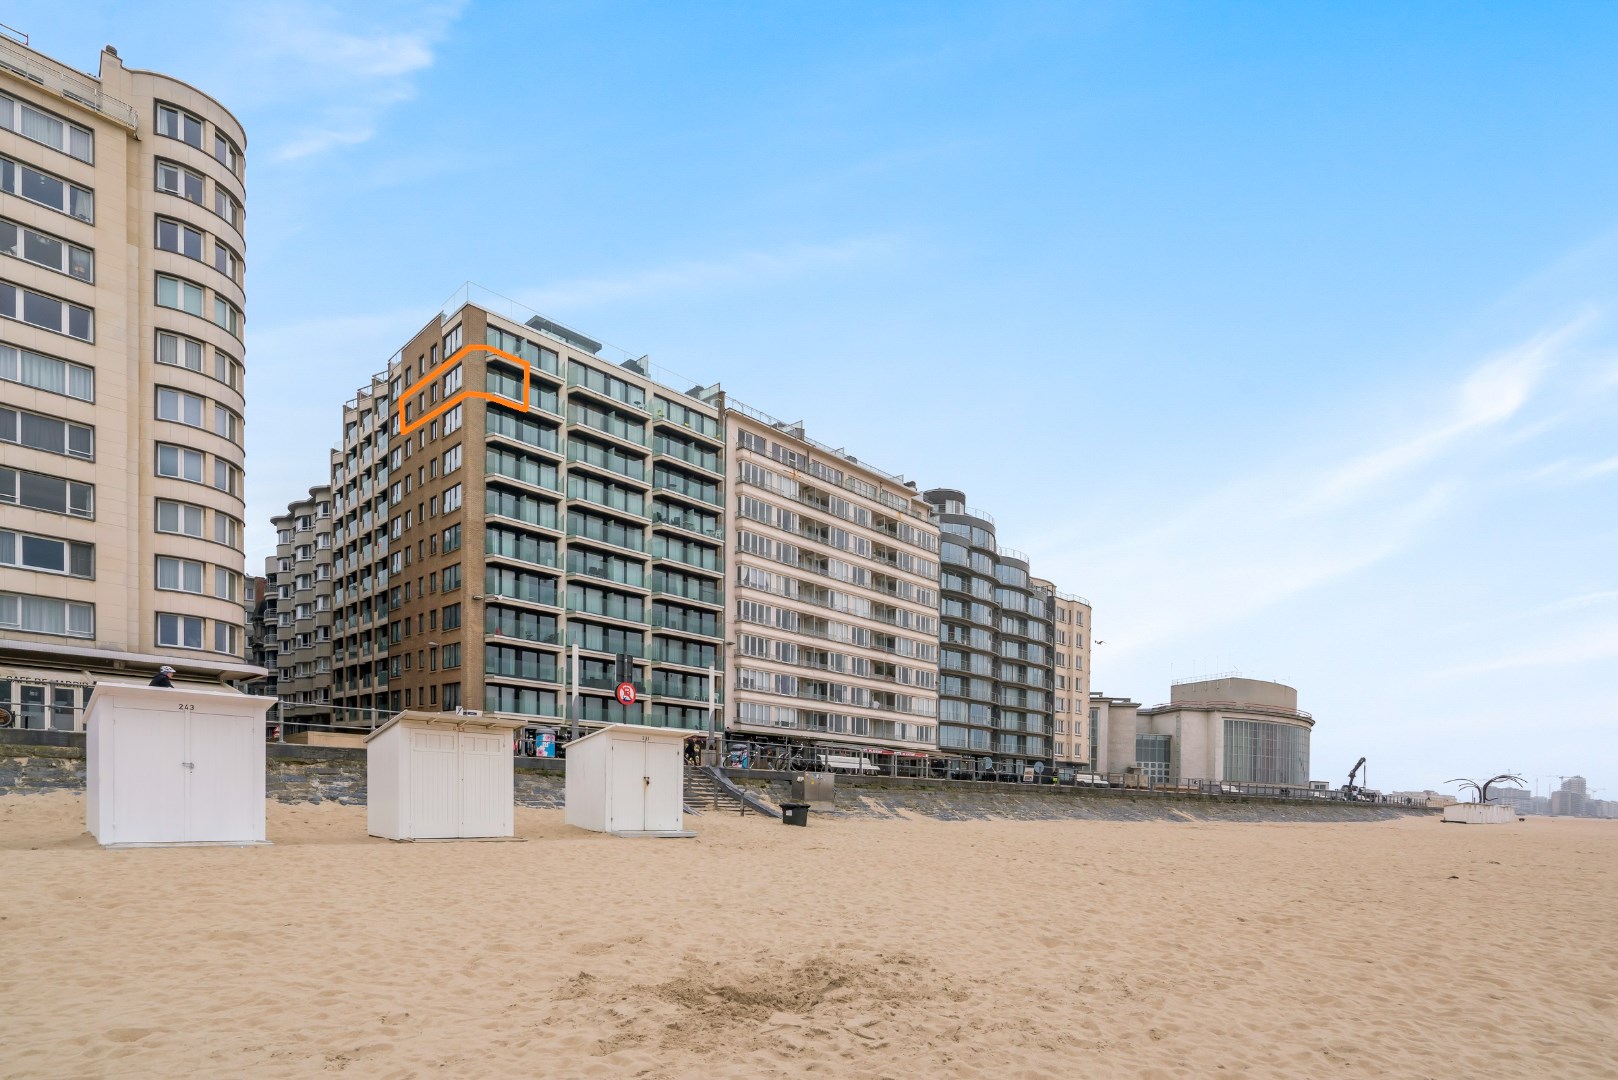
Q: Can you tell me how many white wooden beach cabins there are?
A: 3